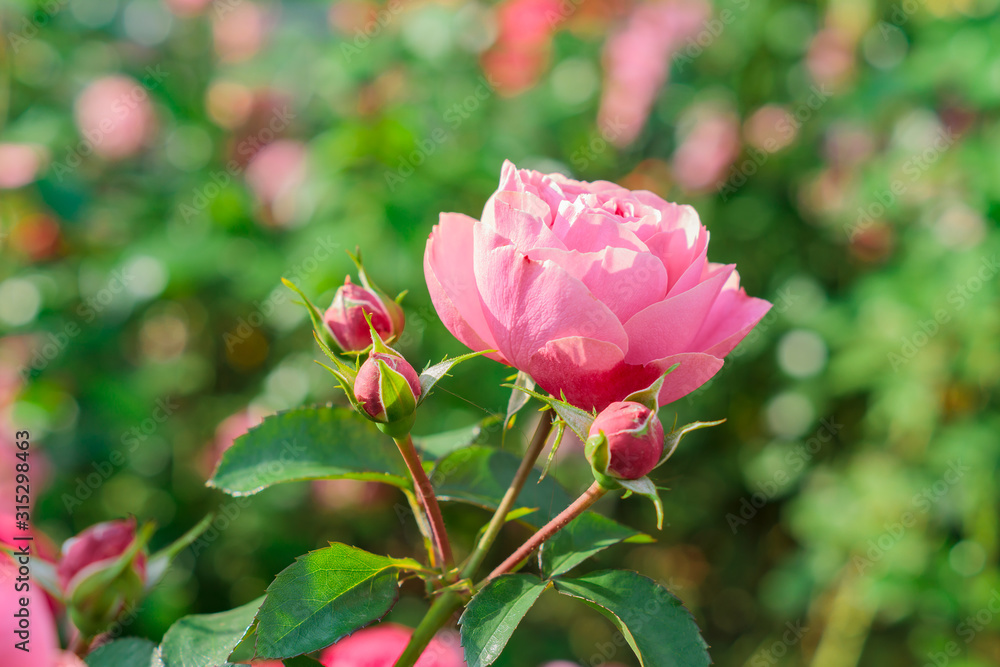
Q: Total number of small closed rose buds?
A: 4